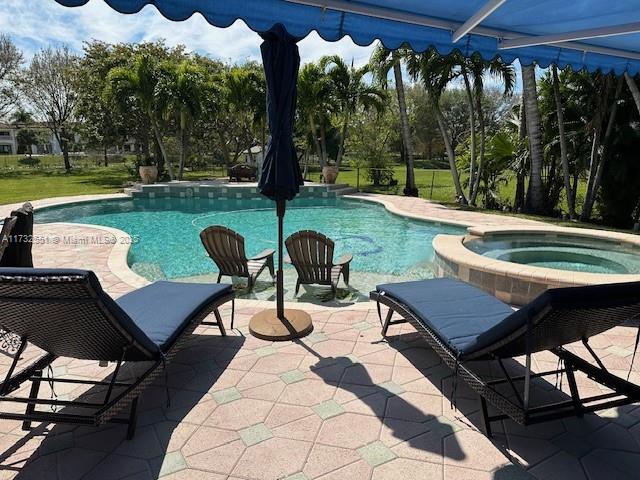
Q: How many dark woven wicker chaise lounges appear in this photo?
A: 2